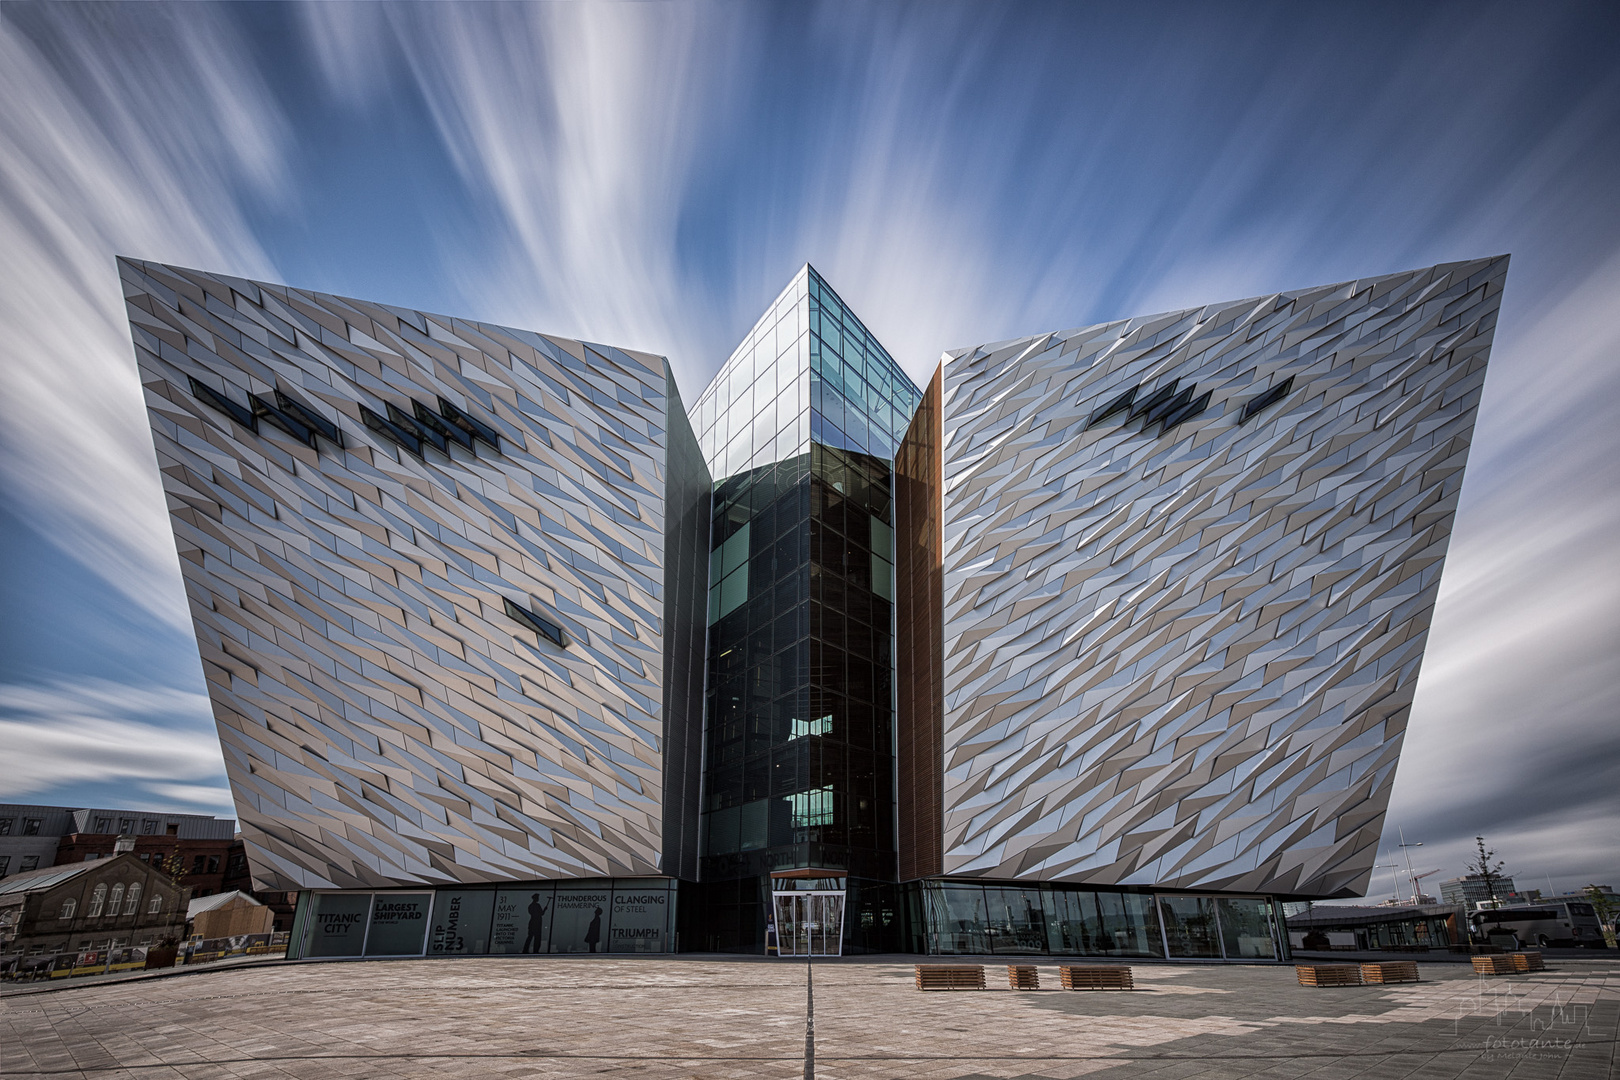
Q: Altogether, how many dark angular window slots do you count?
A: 13